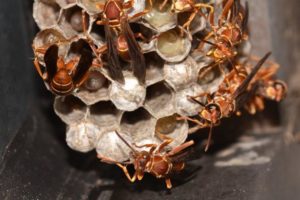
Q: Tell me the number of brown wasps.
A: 7